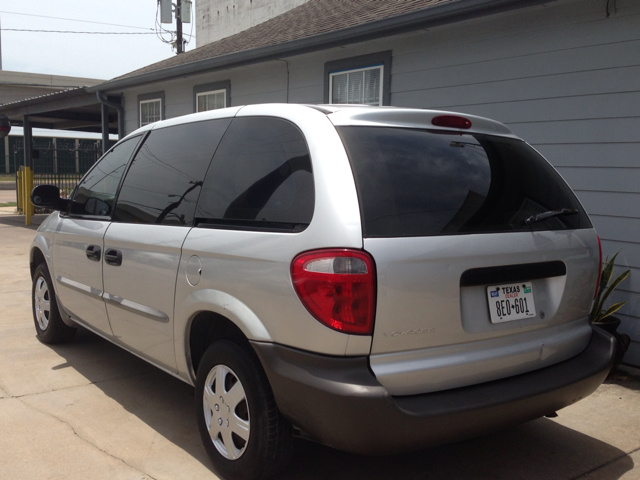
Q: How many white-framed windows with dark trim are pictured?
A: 3